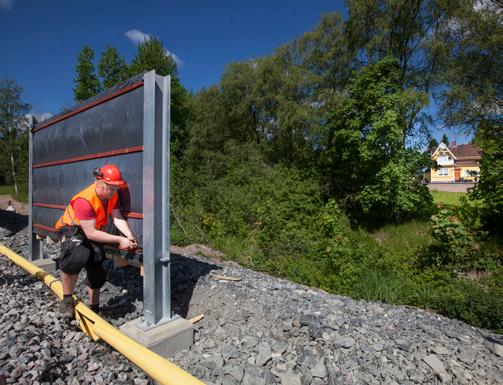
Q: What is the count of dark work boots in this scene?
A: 2